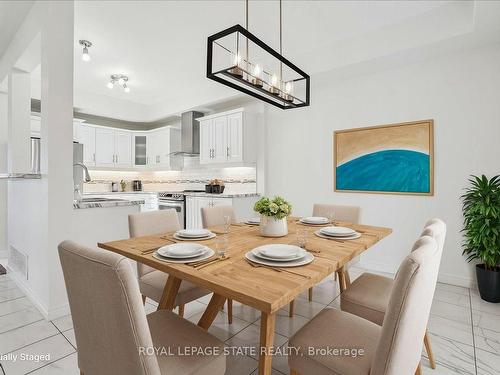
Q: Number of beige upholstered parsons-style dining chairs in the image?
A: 6